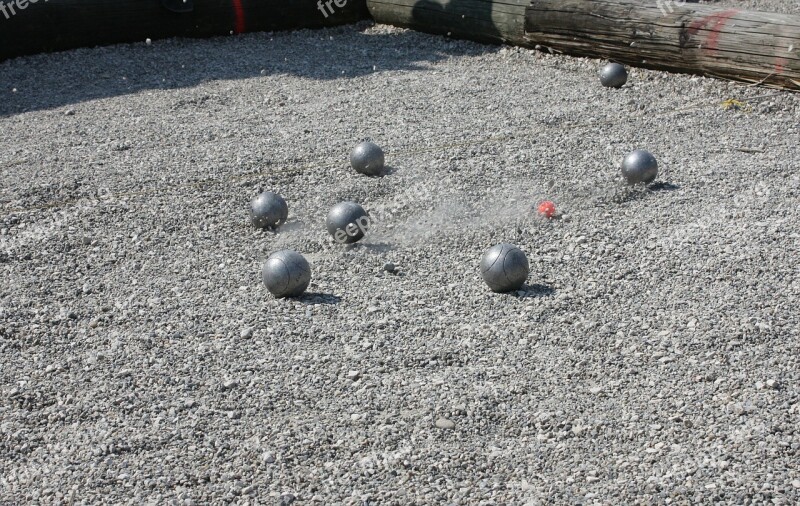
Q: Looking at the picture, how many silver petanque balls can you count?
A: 7